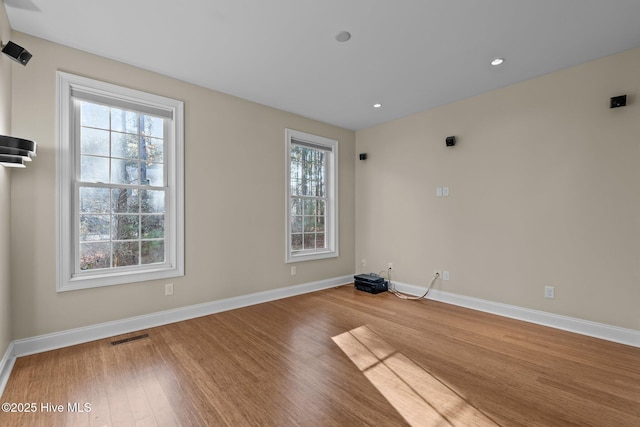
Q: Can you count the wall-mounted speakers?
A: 4